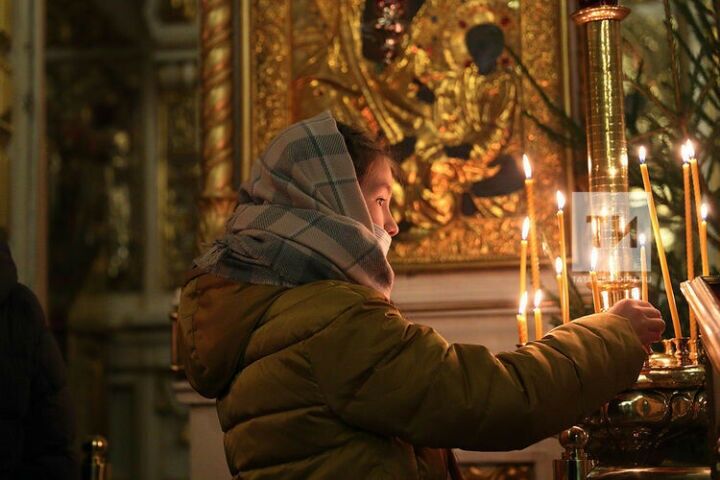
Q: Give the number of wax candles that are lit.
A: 12